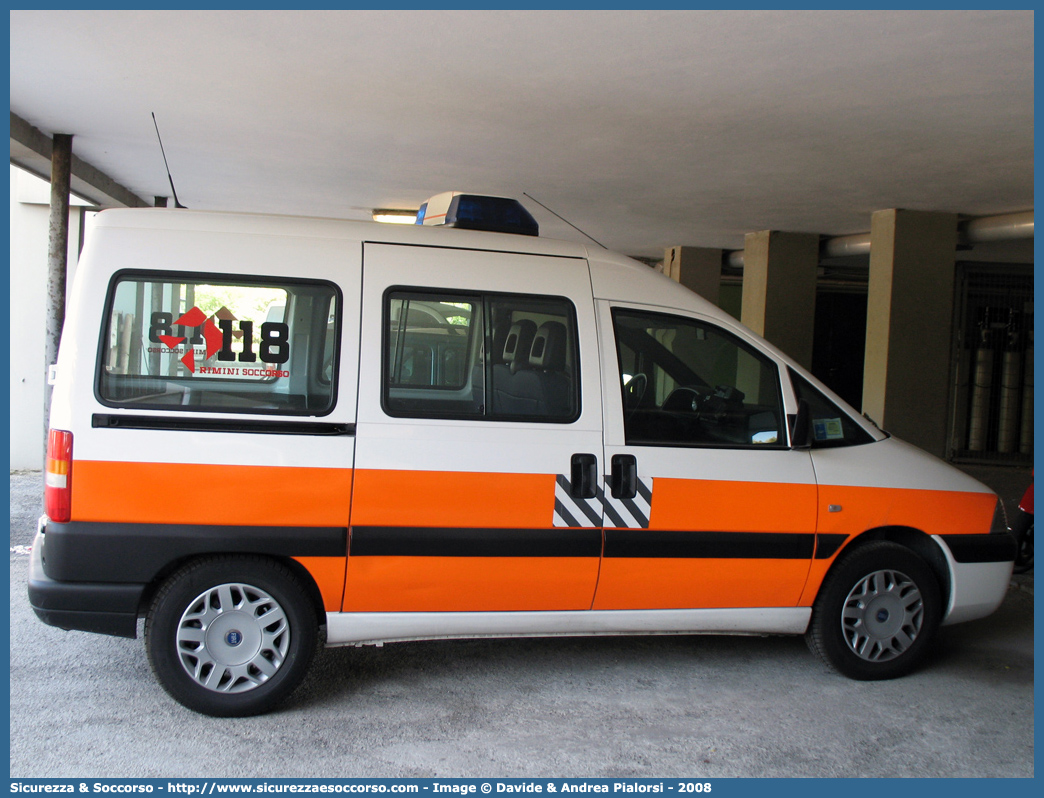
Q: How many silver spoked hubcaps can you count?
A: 2